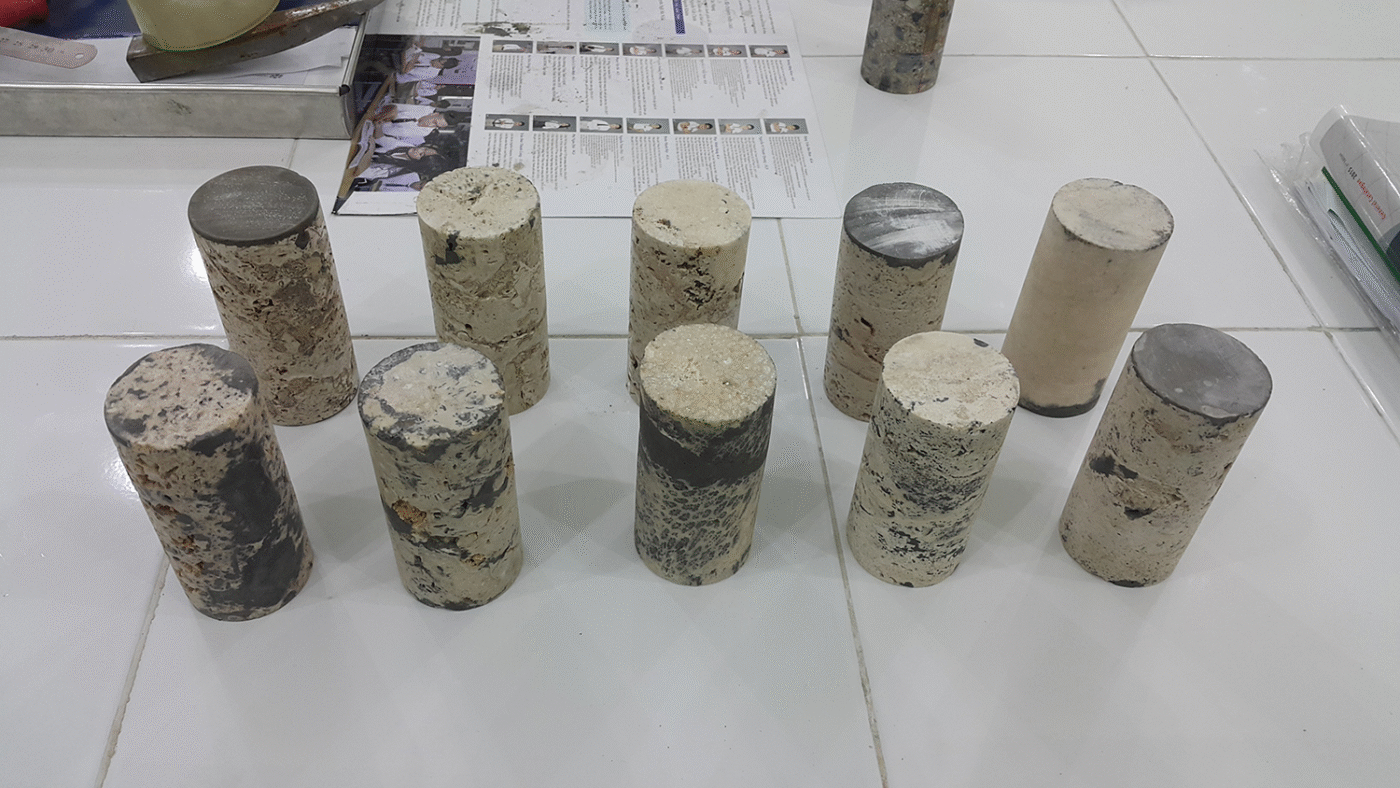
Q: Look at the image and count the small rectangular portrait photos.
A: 14